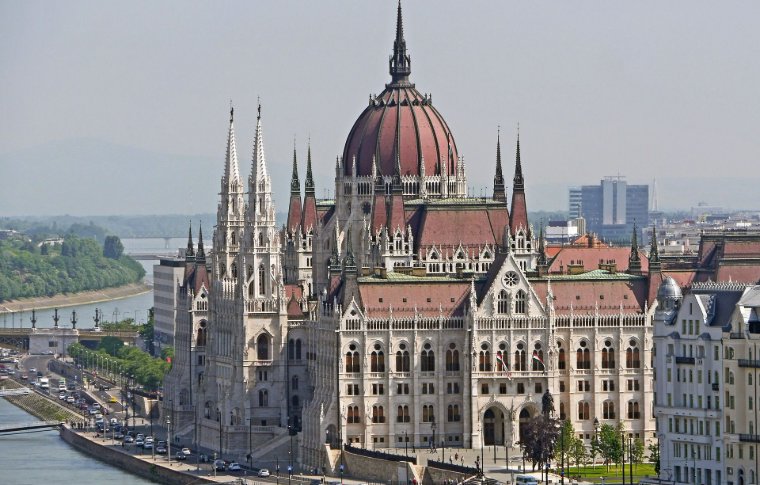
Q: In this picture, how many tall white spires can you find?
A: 2